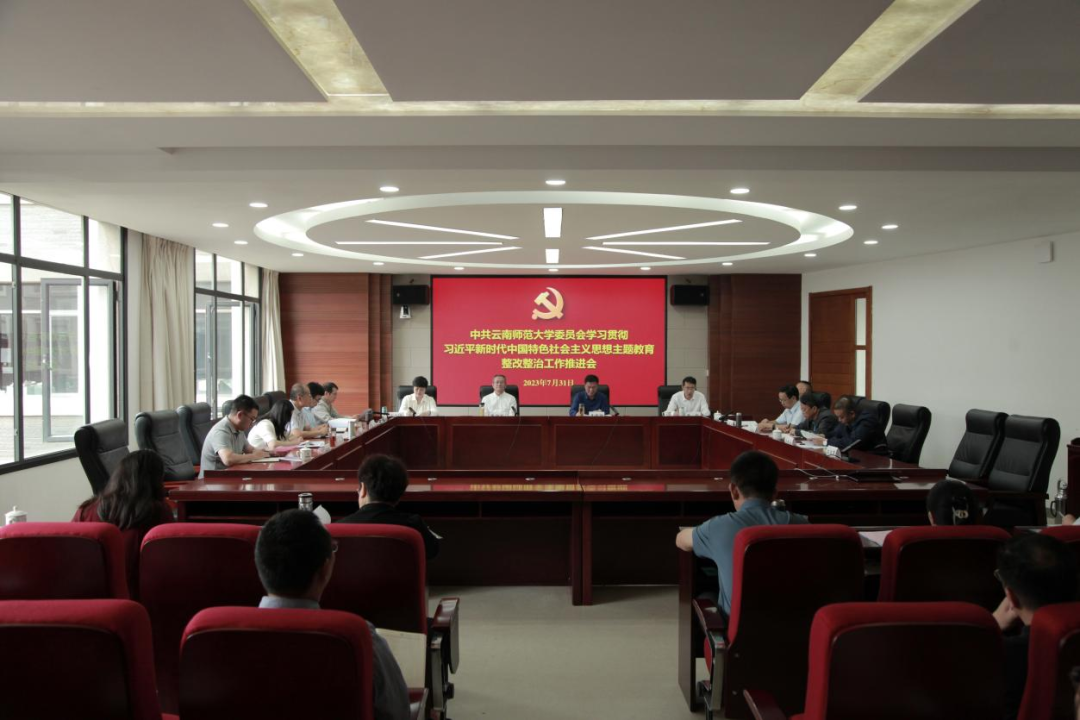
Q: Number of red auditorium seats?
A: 10